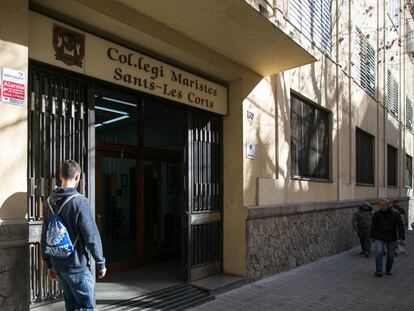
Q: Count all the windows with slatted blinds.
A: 4